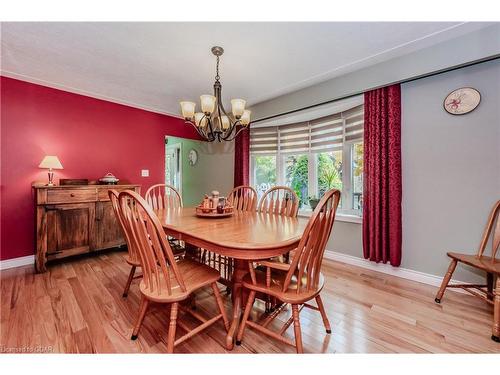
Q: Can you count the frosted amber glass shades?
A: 6